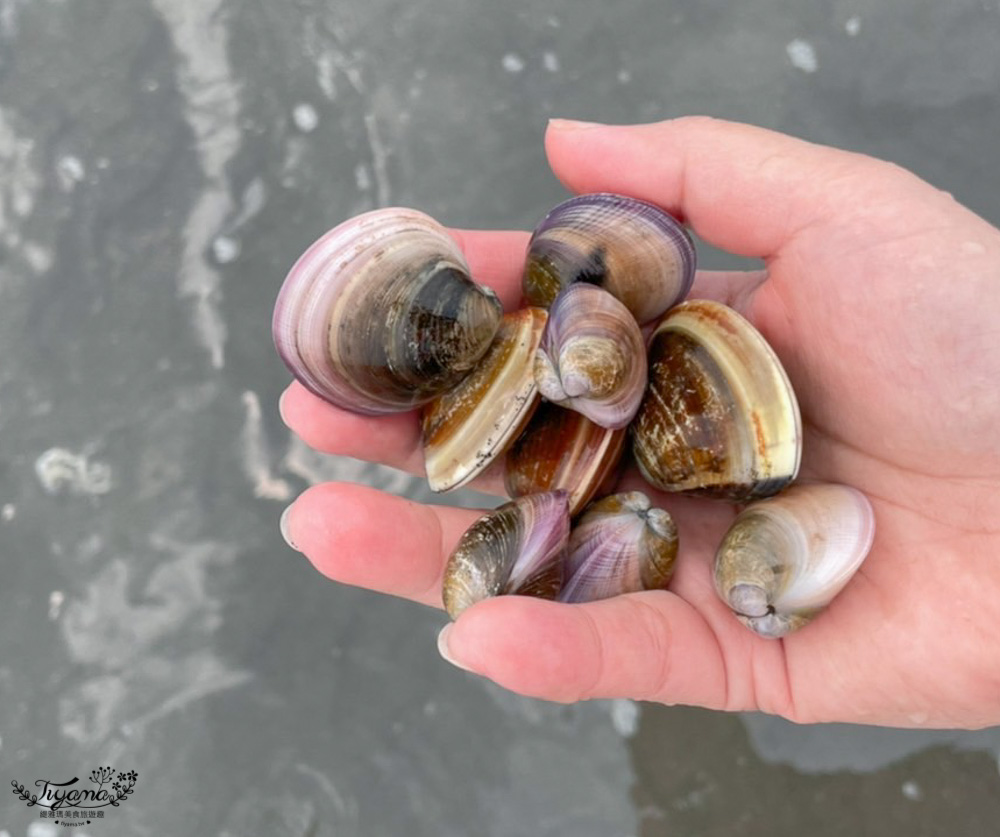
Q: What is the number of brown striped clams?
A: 3